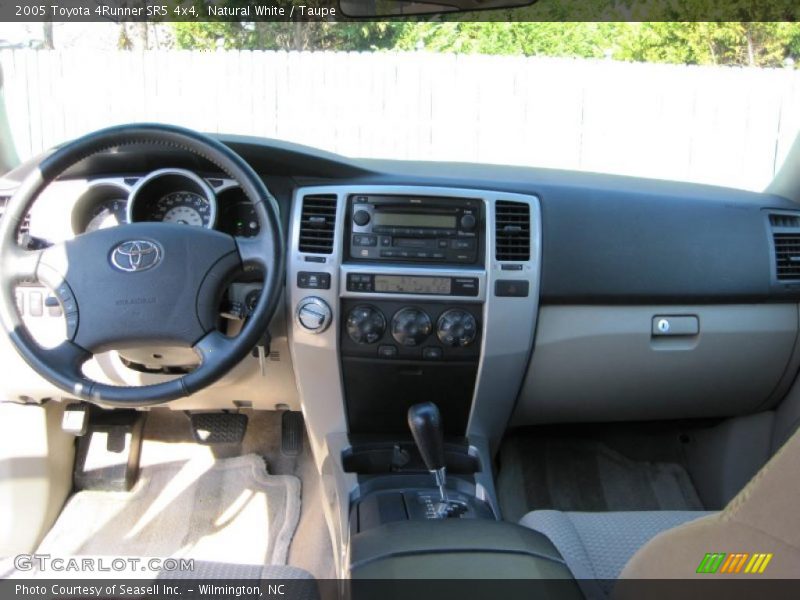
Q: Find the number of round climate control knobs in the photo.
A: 3